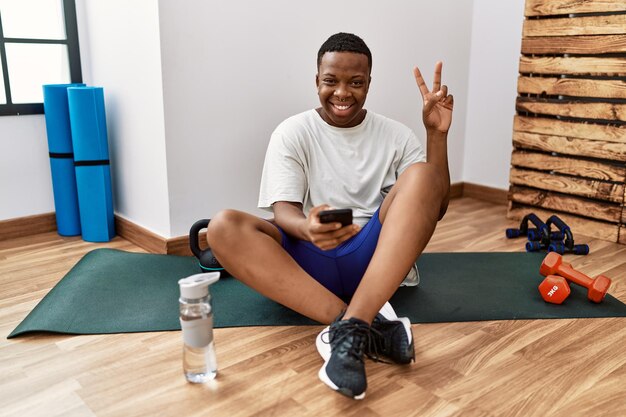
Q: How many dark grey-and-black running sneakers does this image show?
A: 2